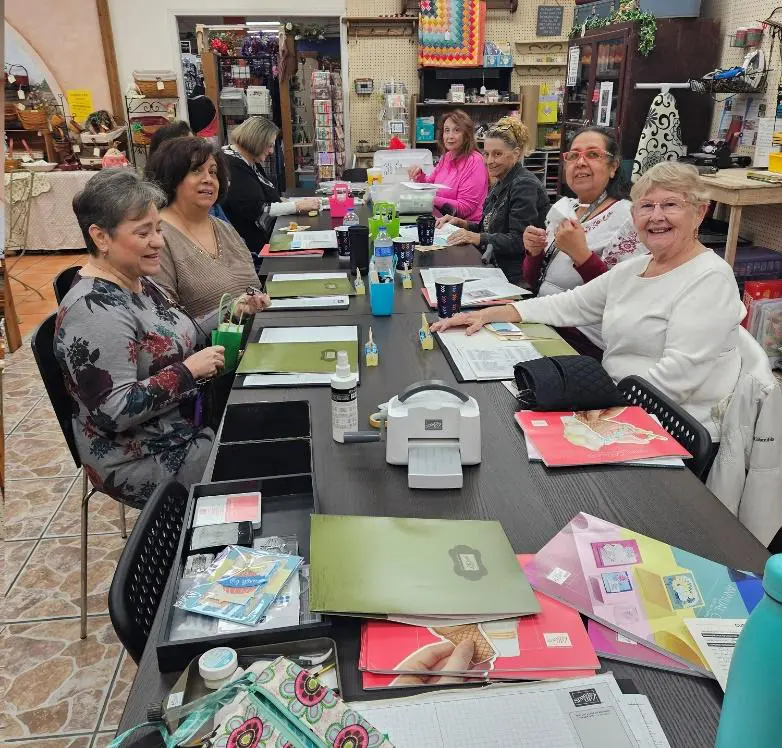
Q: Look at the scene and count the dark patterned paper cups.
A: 4